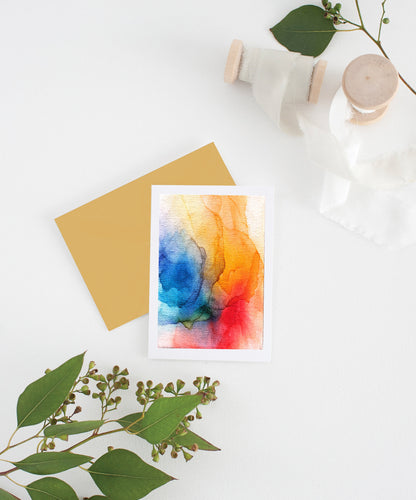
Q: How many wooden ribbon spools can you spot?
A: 2